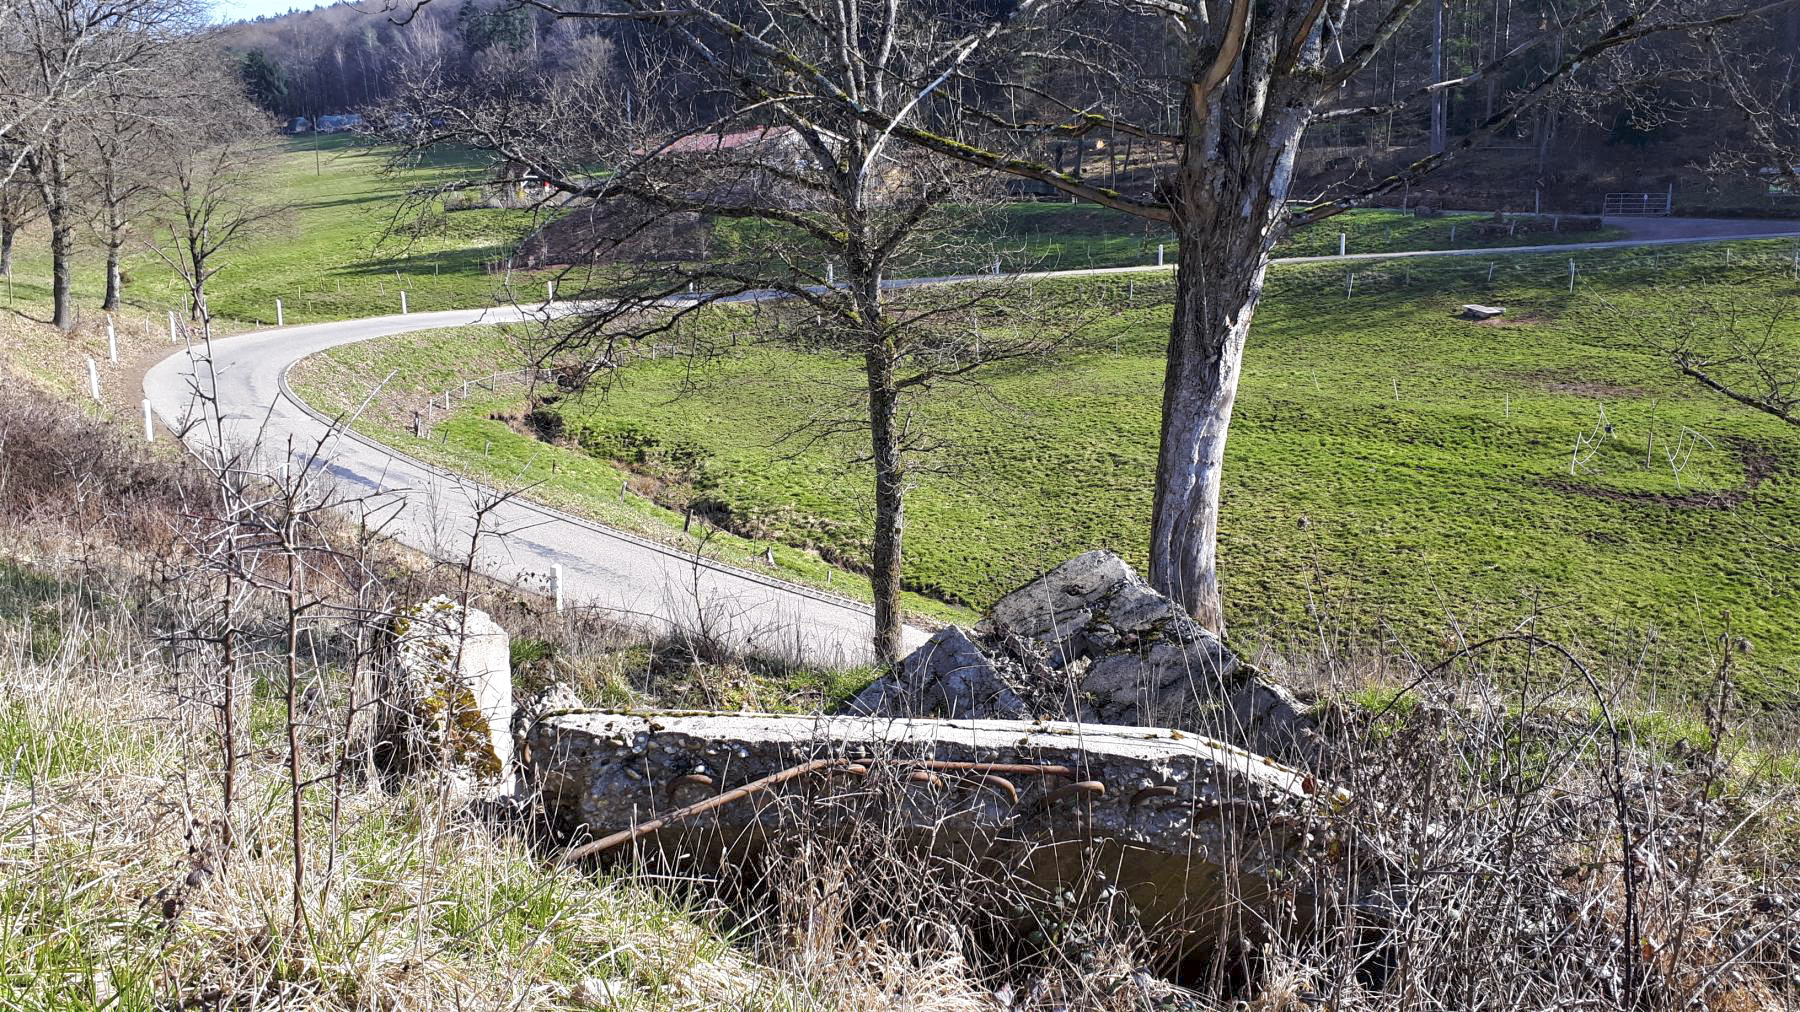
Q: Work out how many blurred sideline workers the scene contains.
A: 0